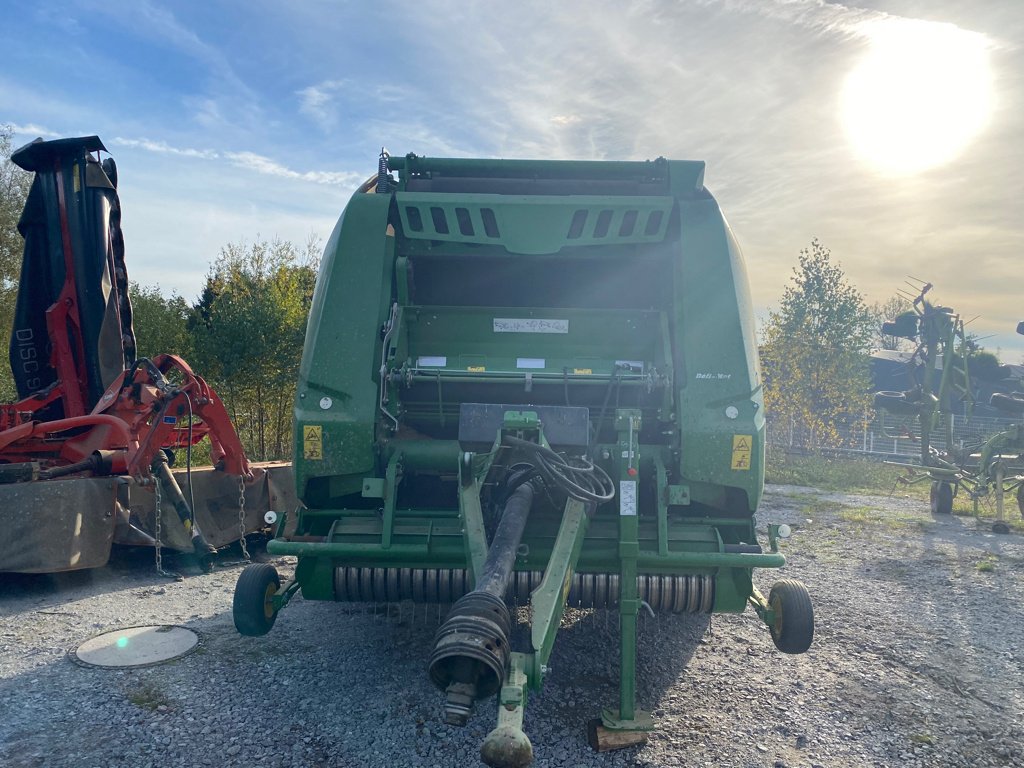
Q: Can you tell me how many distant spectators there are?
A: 0